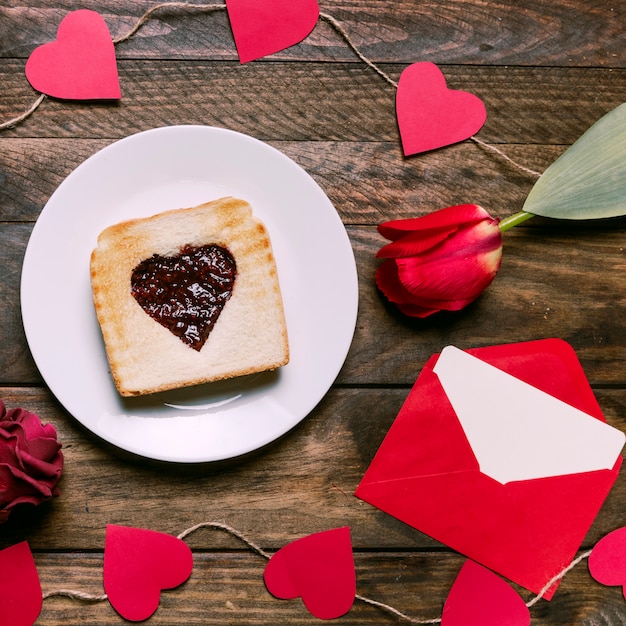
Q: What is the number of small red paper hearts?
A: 8